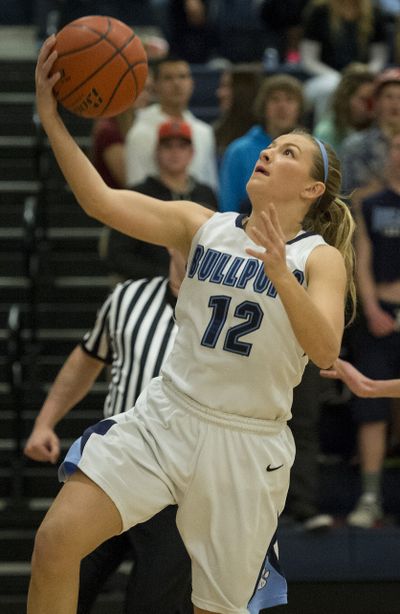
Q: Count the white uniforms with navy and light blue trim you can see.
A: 1